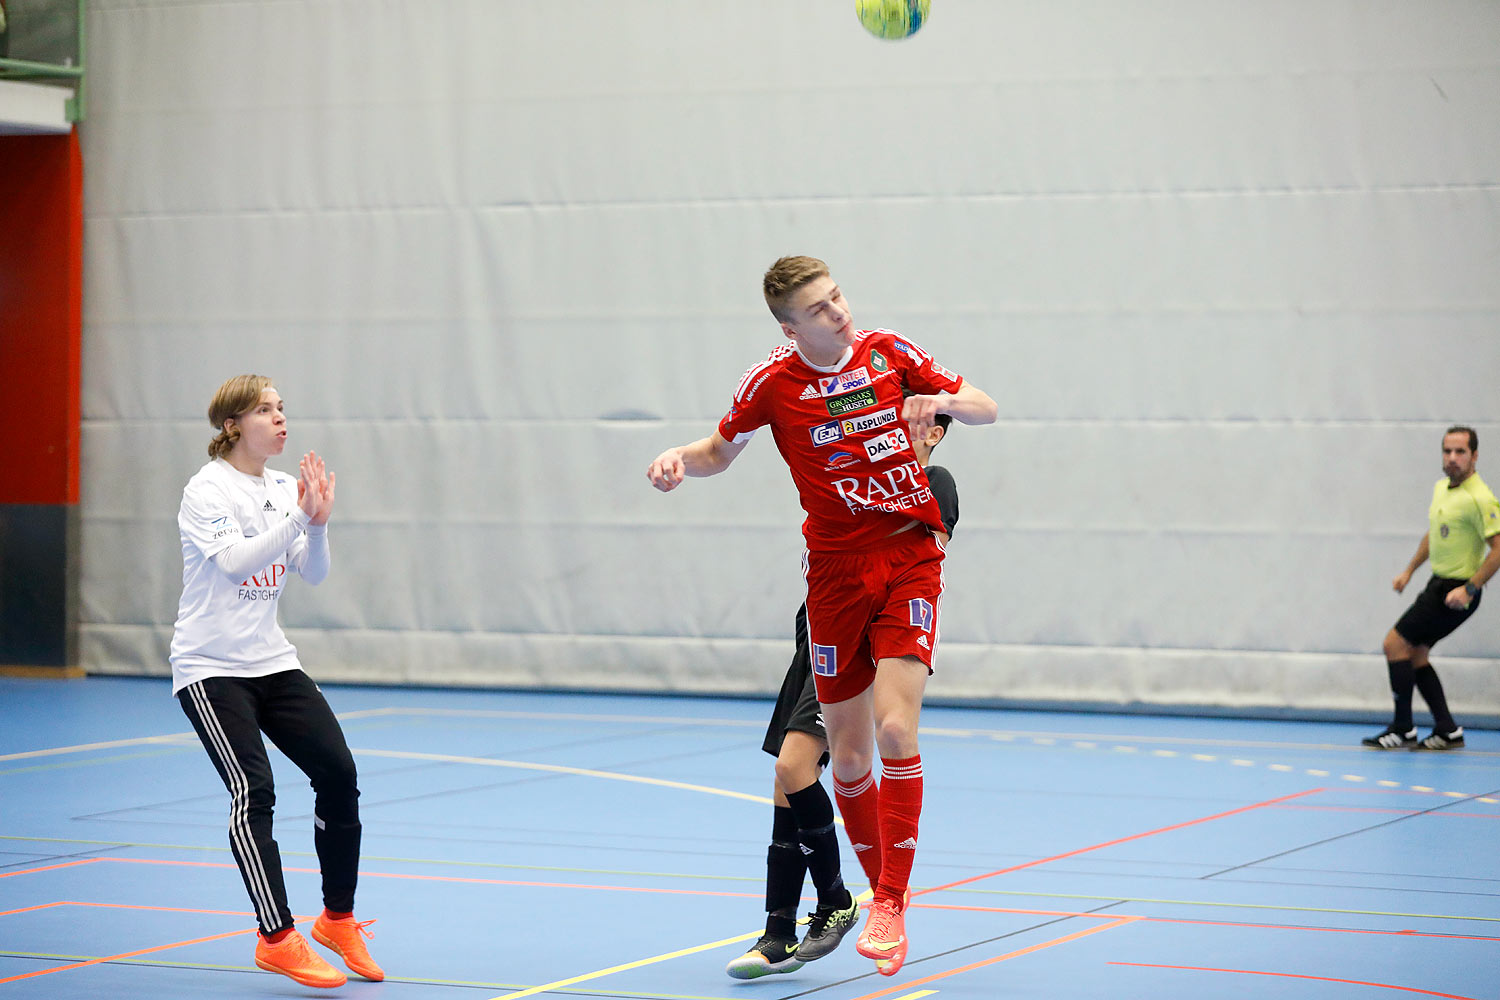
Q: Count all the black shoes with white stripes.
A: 2